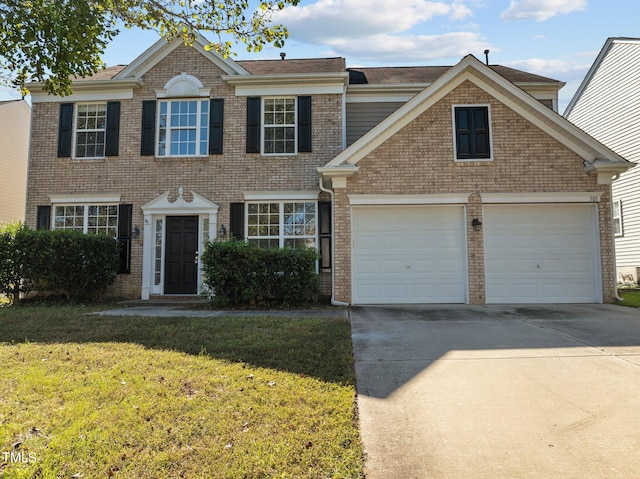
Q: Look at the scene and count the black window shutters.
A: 12